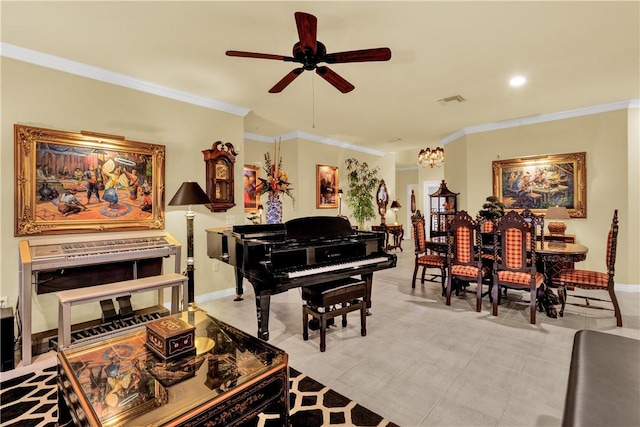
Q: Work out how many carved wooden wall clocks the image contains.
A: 1